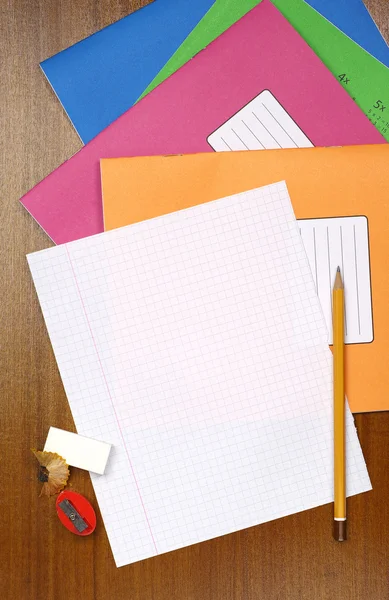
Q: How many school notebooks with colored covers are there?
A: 4